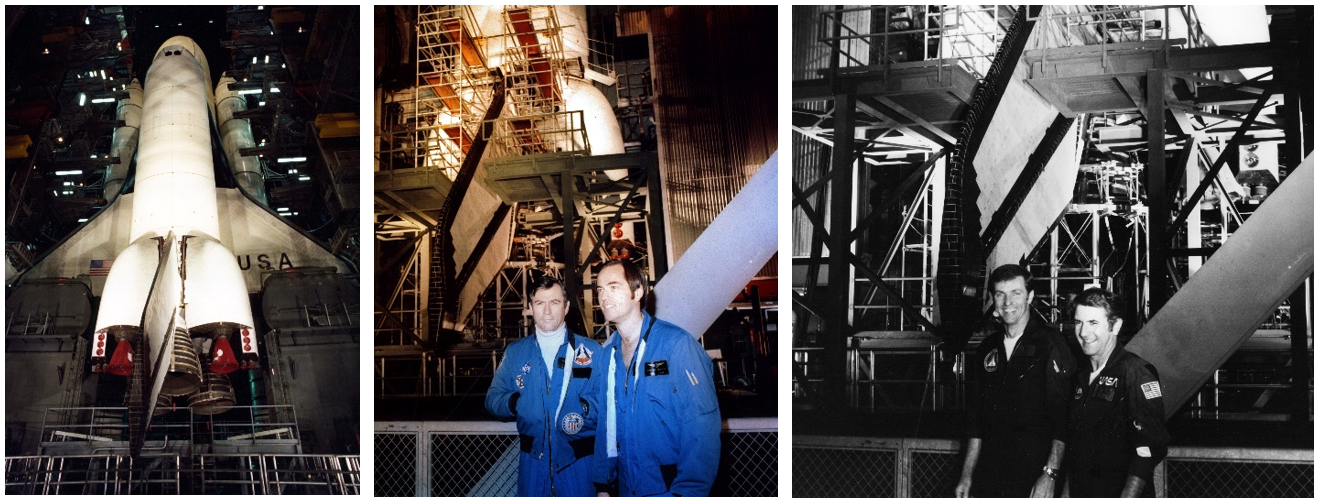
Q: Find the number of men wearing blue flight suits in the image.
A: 2